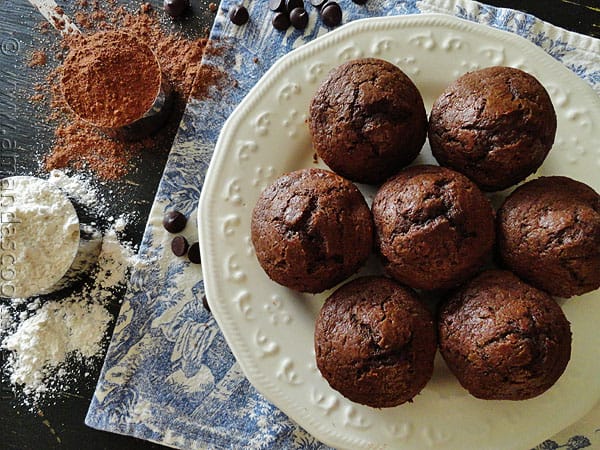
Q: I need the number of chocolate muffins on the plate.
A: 7